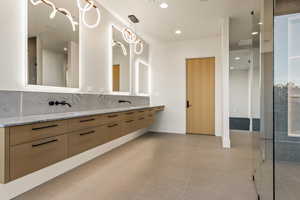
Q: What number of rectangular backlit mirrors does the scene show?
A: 3